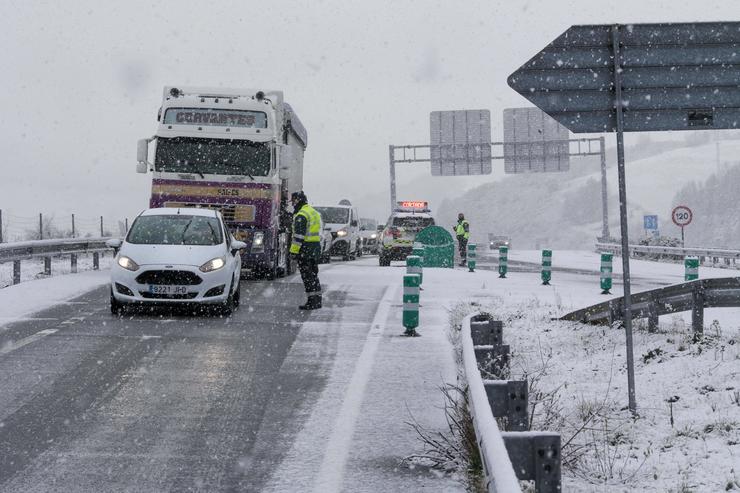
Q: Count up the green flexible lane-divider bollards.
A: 8